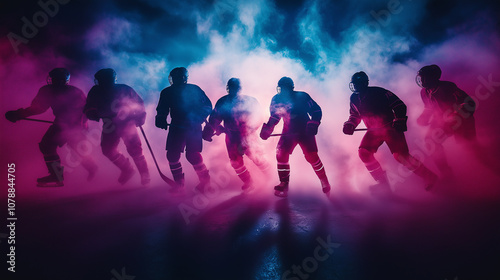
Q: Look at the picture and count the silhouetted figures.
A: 7